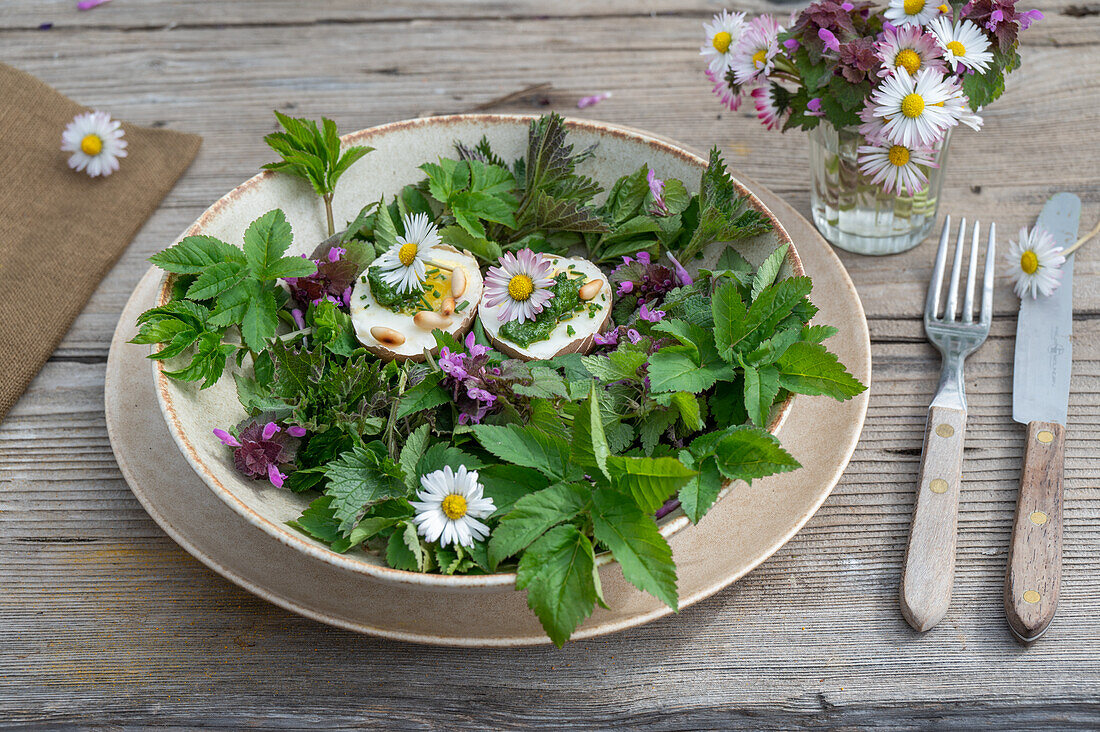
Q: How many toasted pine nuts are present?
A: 5